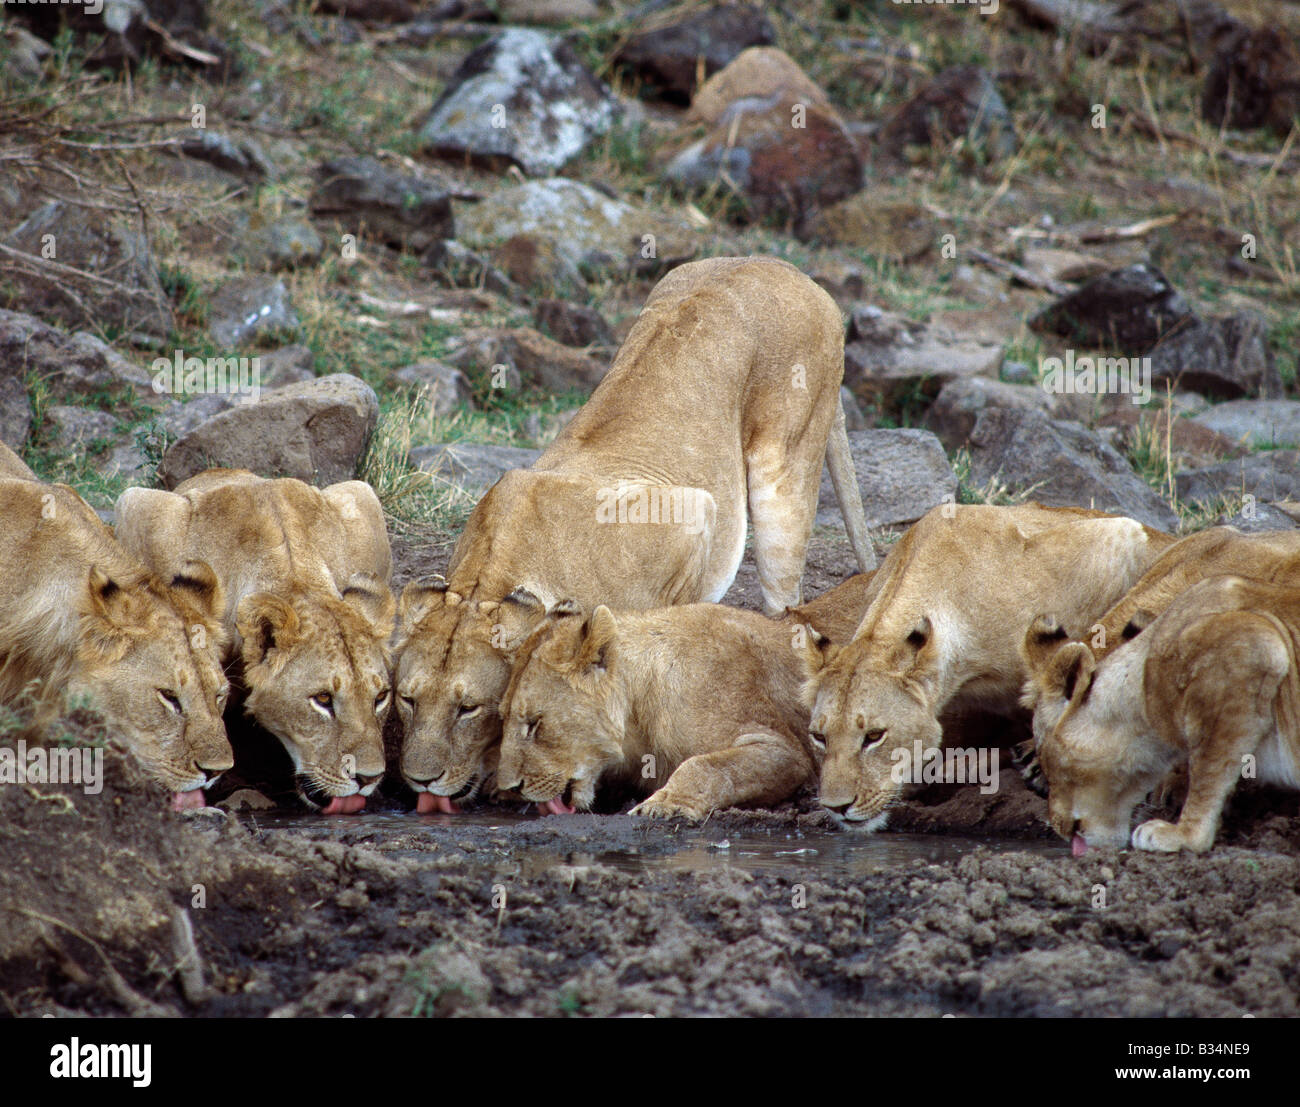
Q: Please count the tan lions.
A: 7